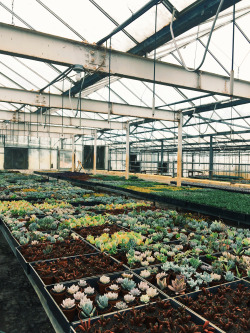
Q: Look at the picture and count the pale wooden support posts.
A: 4